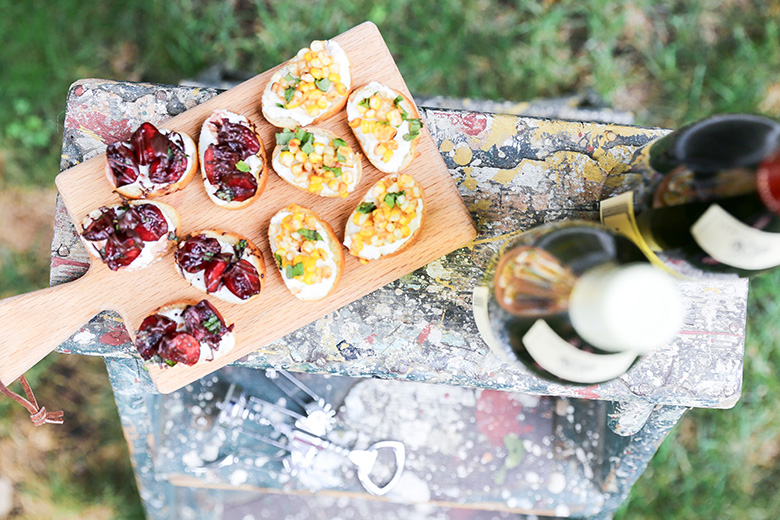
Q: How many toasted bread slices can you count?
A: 10